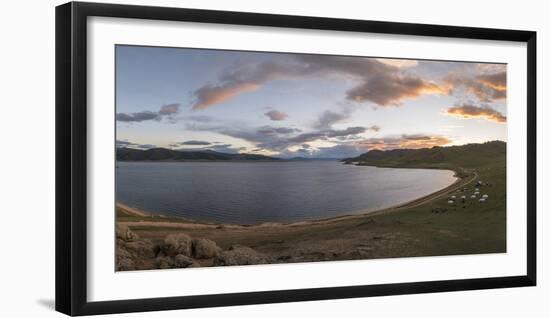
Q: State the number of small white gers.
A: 8